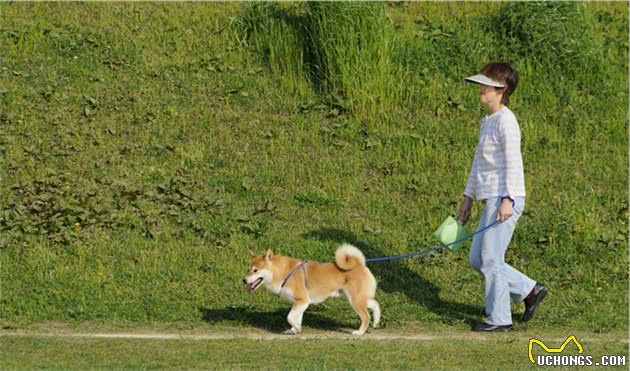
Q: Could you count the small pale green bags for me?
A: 1